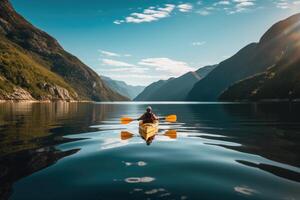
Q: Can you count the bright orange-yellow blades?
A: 2